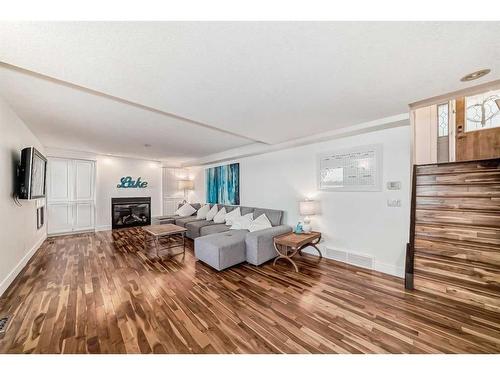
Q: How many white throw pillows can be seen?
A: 7